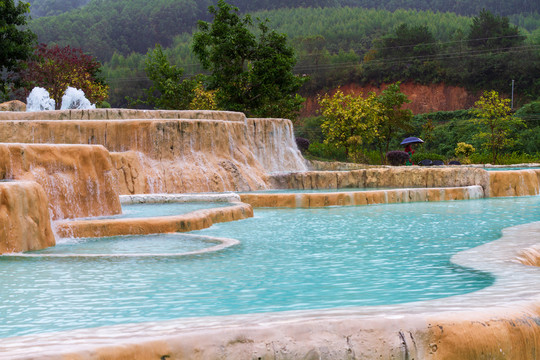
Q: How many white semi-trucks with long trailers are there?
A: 0